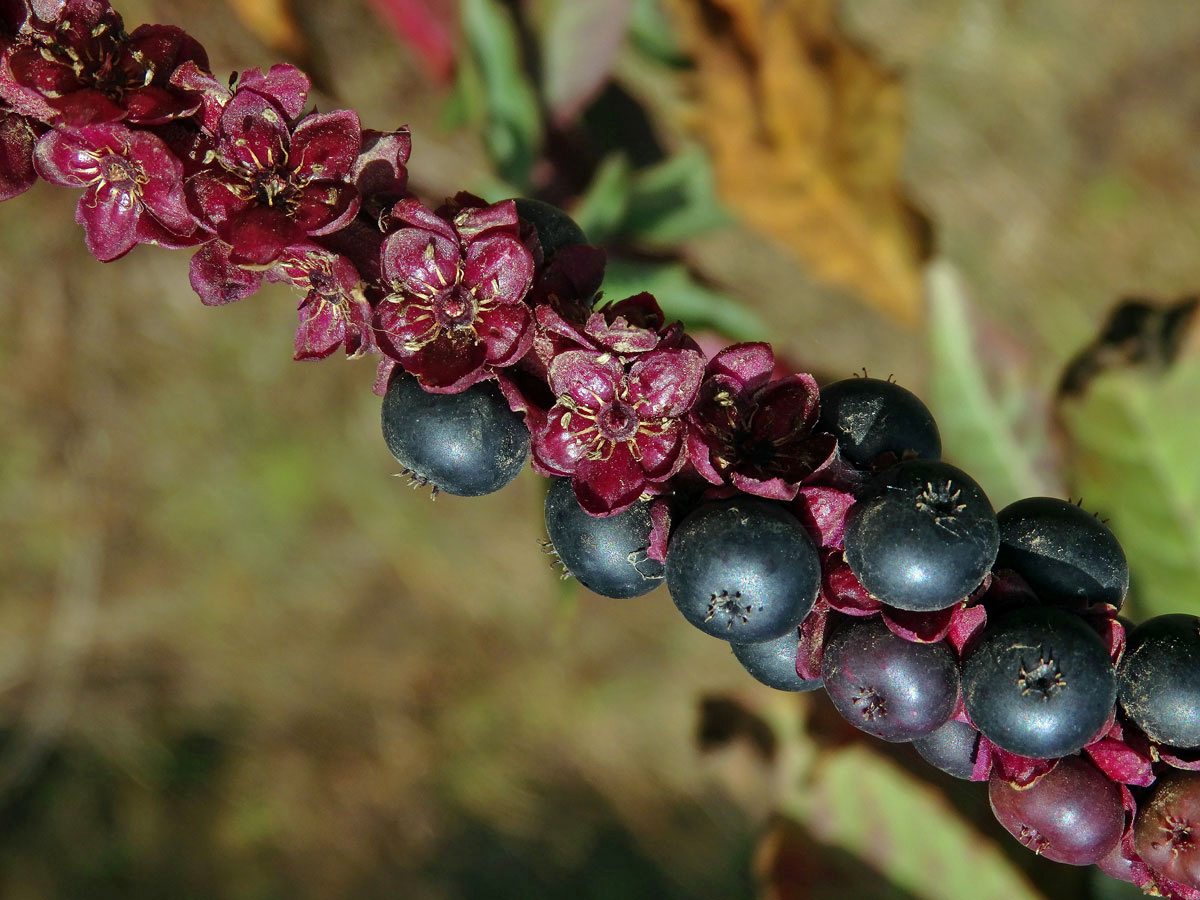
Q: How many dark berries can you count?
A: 12